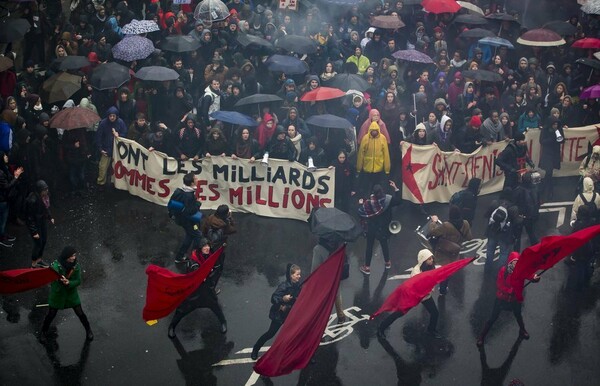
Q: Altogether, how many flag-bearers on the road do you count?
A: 5